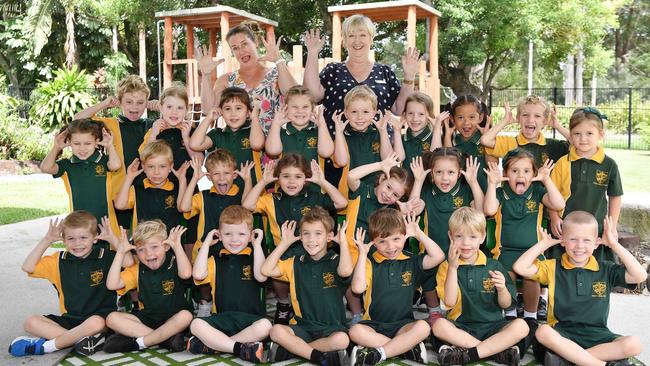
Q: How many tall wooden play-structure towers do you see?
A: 2